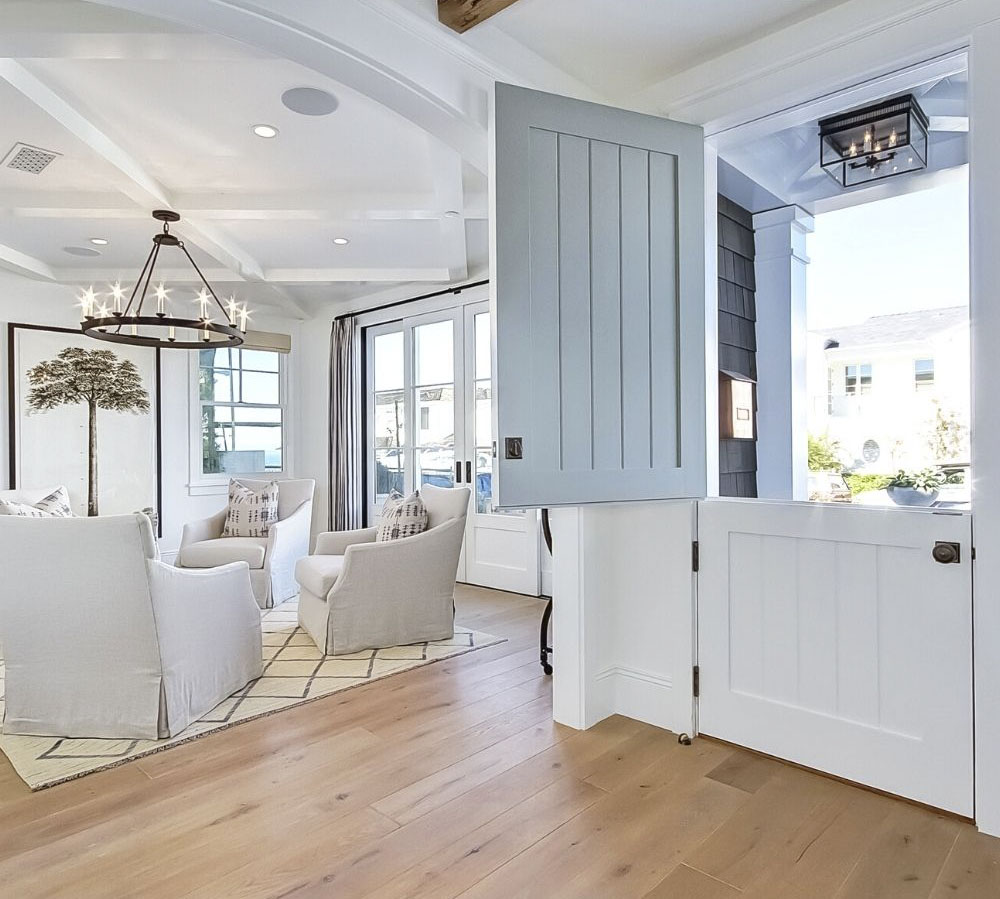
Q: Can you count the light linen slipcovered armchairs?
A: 4